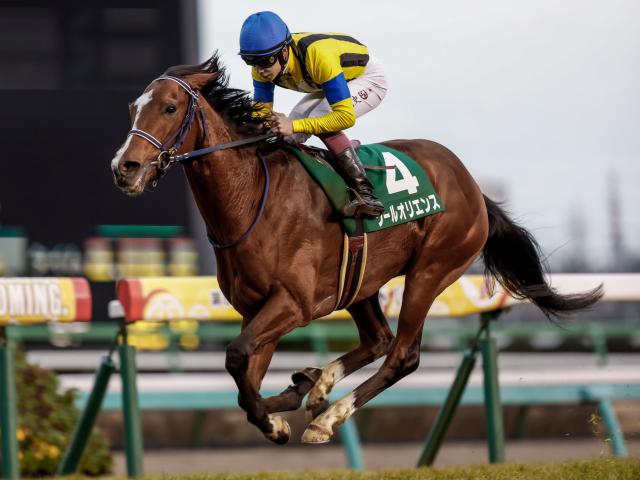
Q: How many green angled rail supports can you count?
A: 2